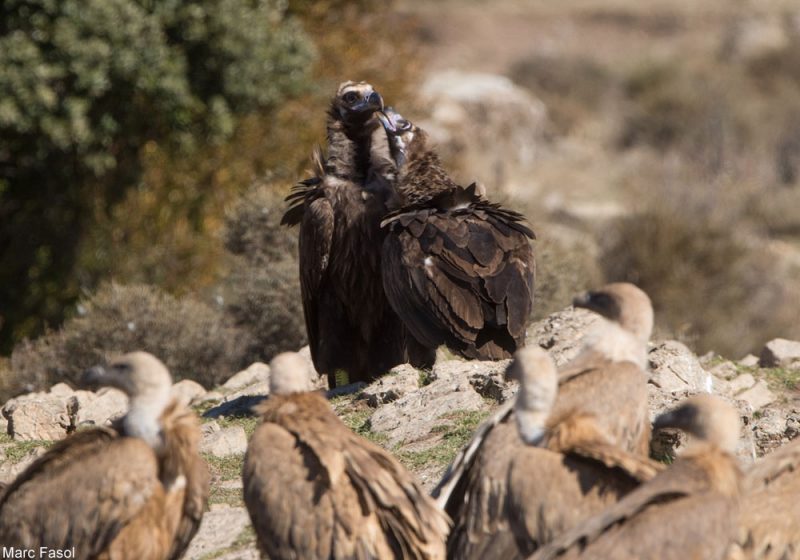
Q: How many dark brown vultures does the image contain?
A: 2